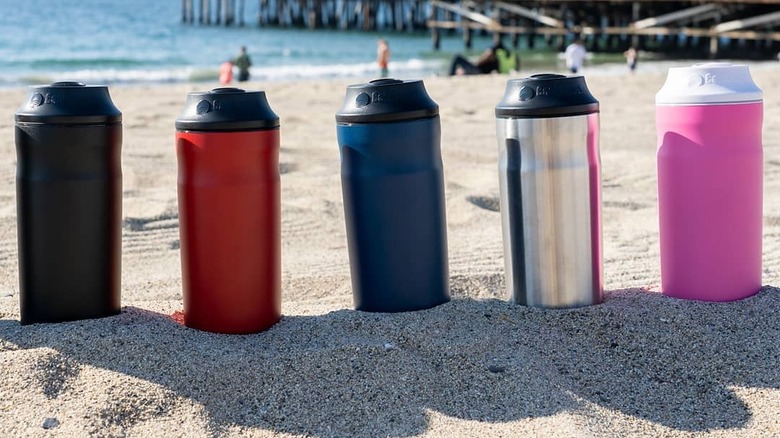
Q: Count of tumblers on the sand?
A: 5